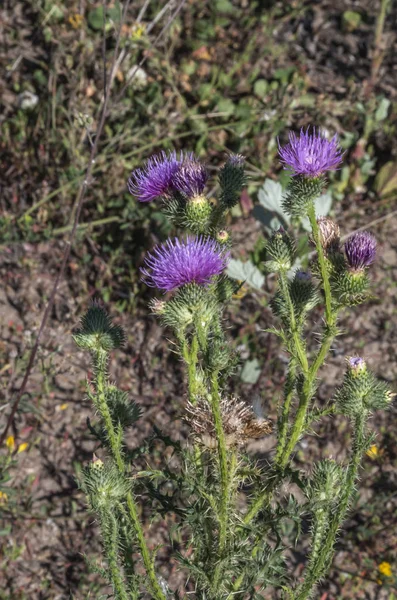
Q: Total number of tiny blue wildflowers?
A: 0